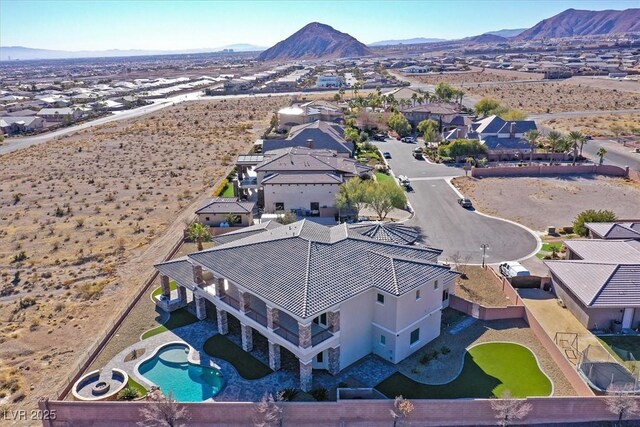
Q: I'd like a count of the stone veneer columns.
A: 14